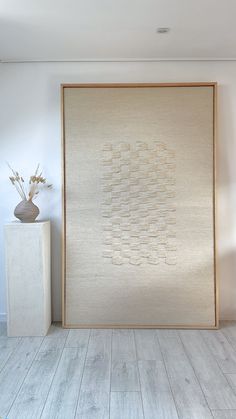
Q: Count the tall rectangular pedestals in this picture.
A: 1